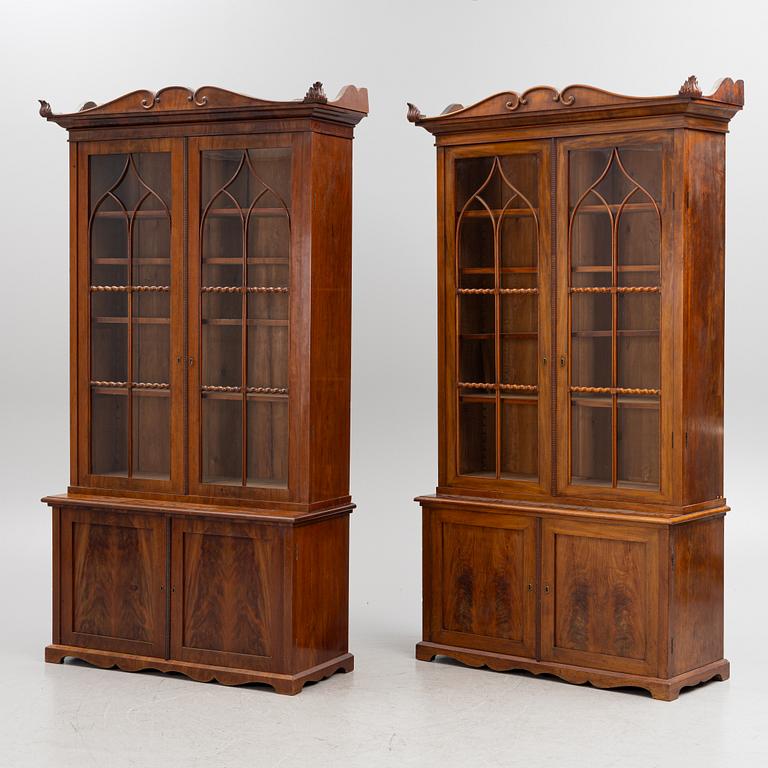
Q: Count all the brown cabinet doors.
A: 8